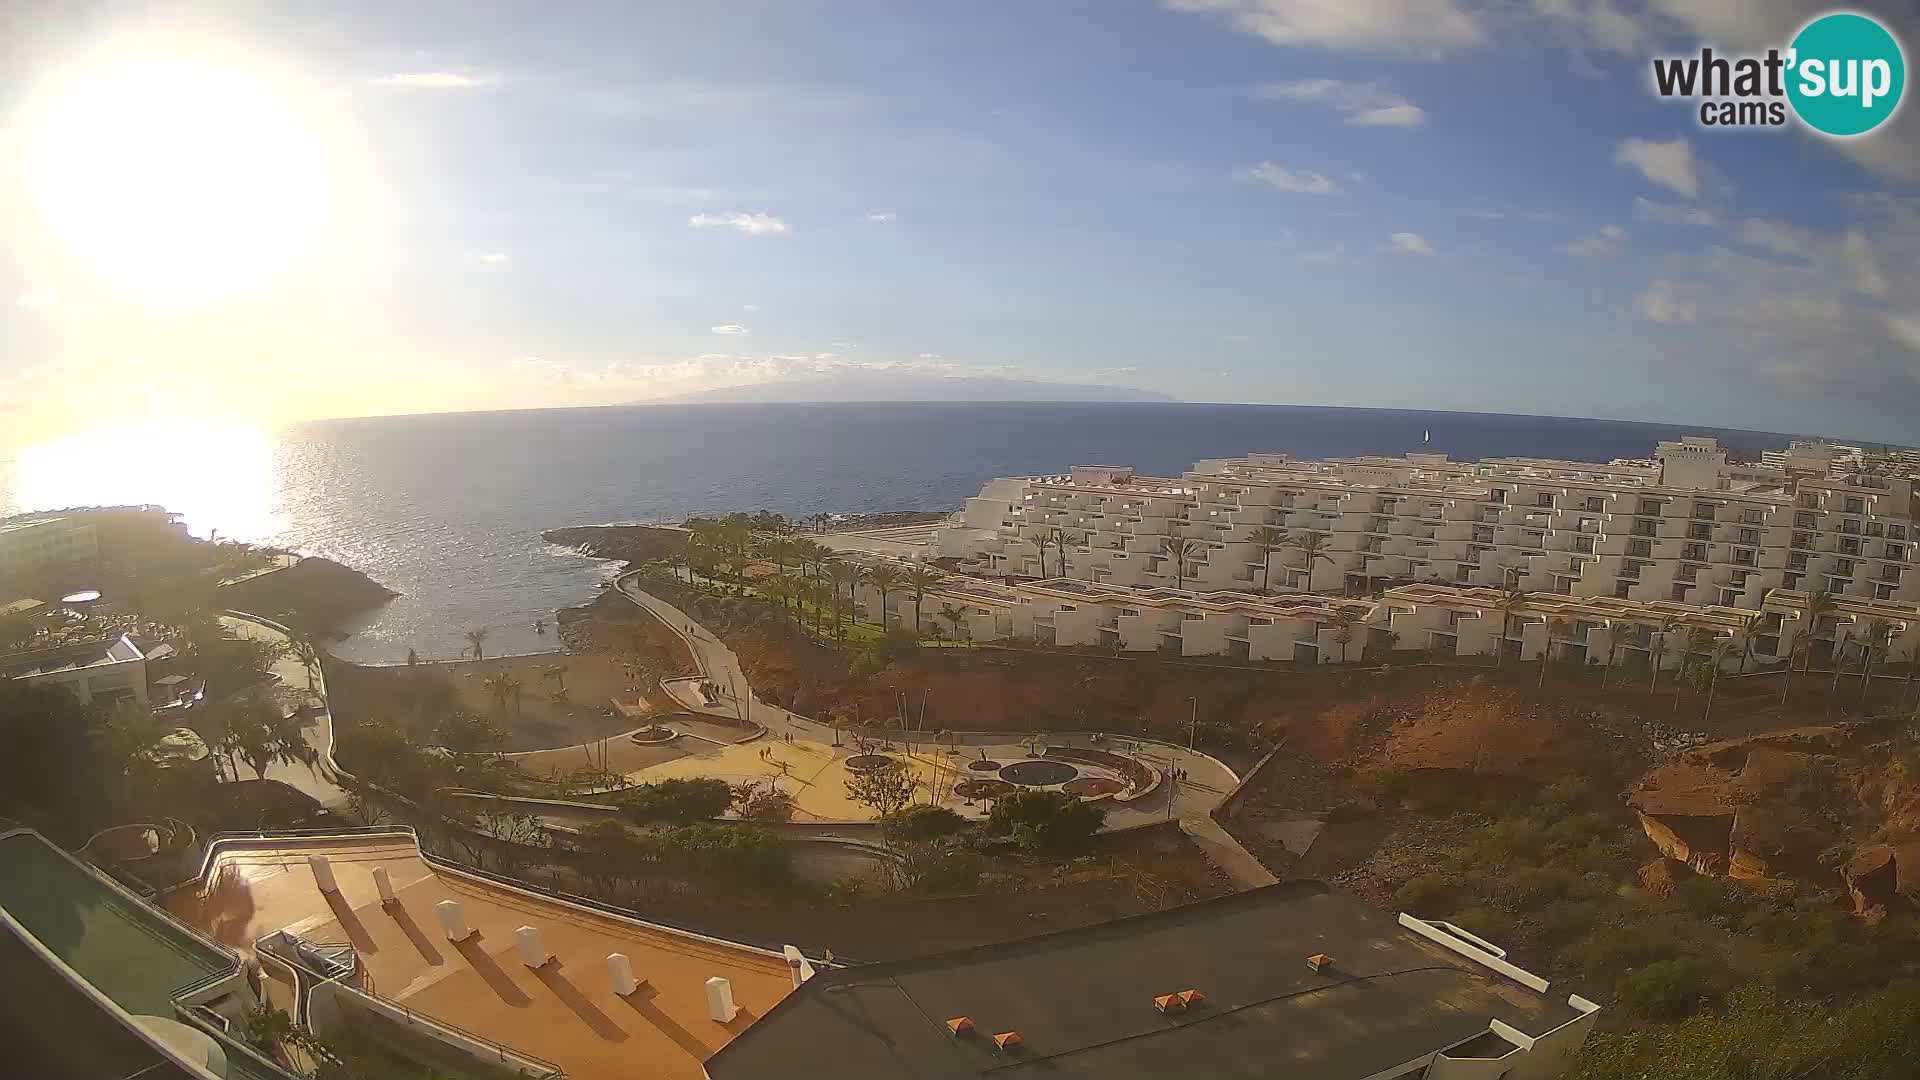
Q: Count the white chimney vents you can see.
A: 6